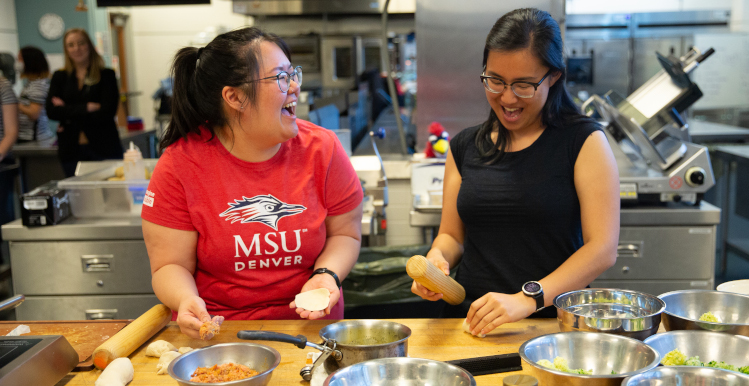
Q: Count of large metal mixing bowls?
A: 7